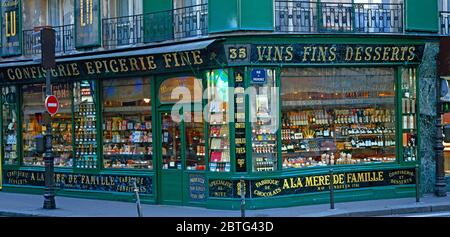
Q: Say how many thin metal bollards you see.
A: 4